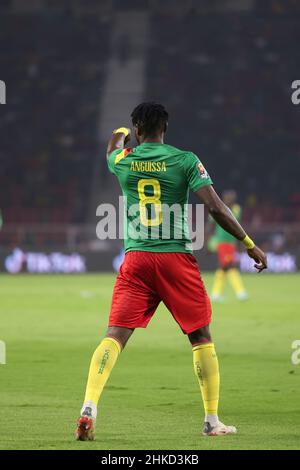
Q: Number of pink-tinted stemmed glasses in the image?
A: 0